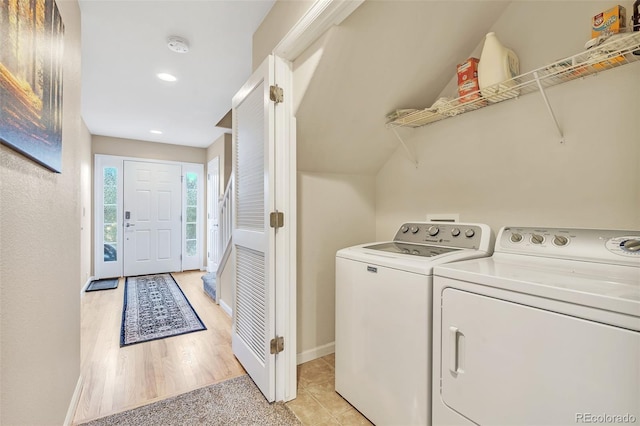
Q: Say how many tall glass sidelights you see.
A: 2